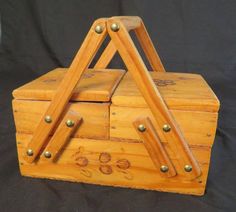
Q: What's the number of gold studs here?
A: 10